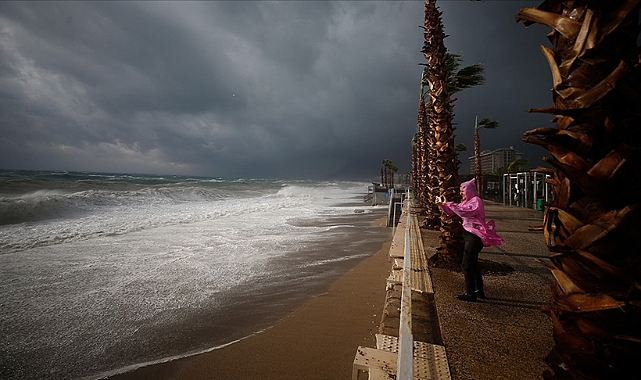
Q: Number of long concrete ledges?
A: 1